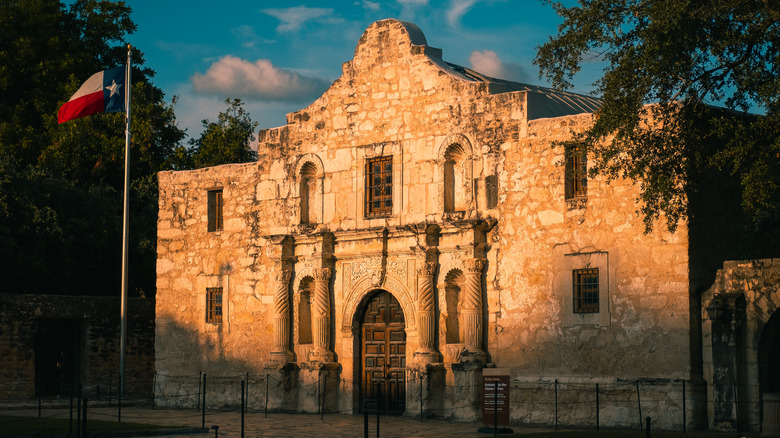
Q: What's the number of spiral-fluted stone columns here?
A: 4